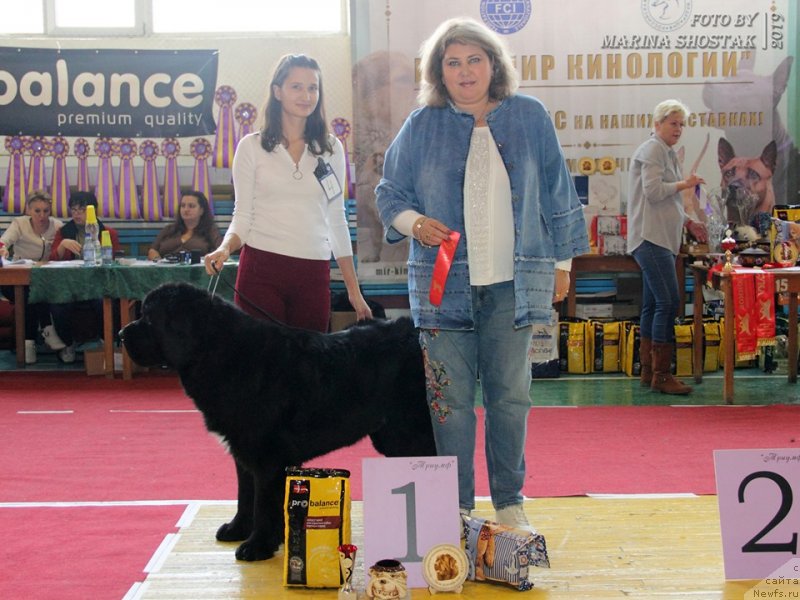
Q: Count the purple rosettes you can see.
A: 12